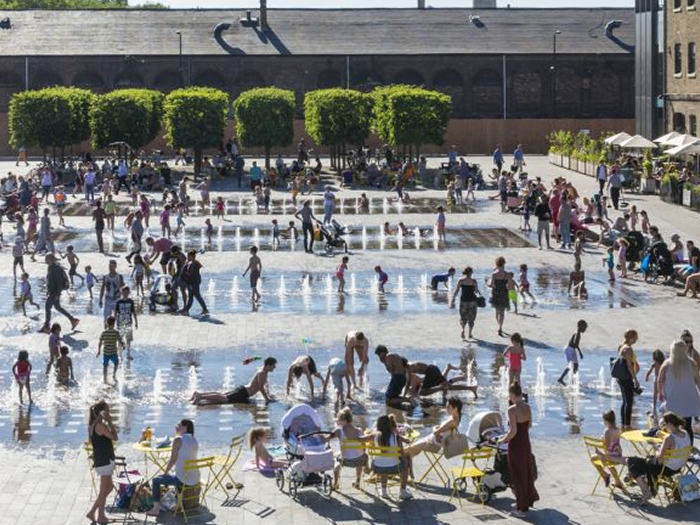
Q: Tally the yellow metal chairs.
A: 9